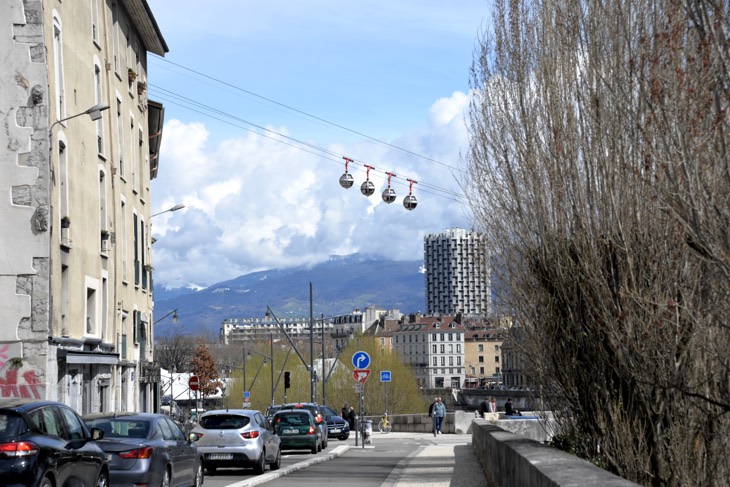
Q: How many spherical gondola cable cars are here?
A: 4